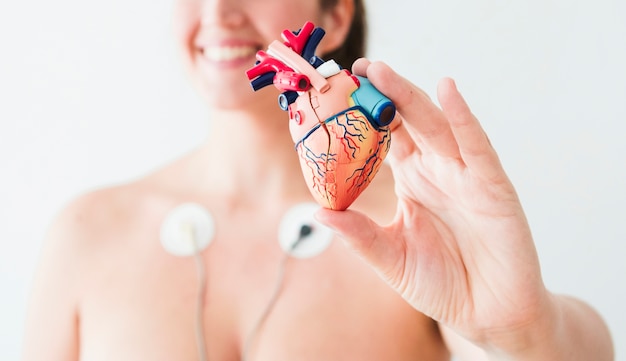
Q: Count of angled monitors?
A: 0